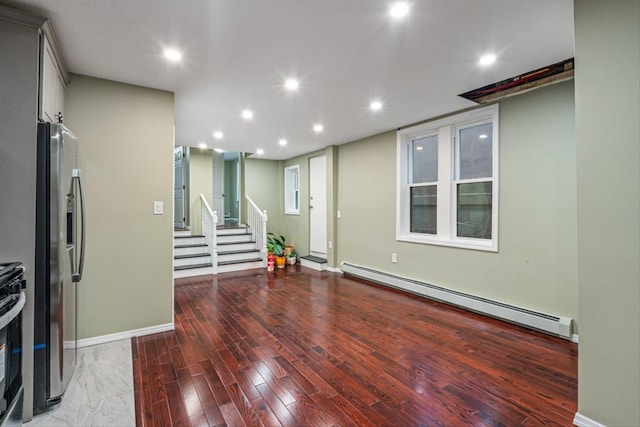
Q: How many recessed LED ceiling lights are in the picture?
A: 11